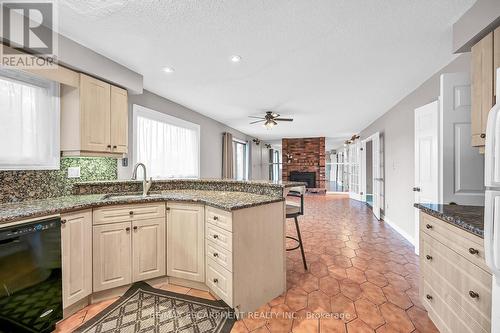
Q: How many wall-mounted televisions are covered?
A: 0